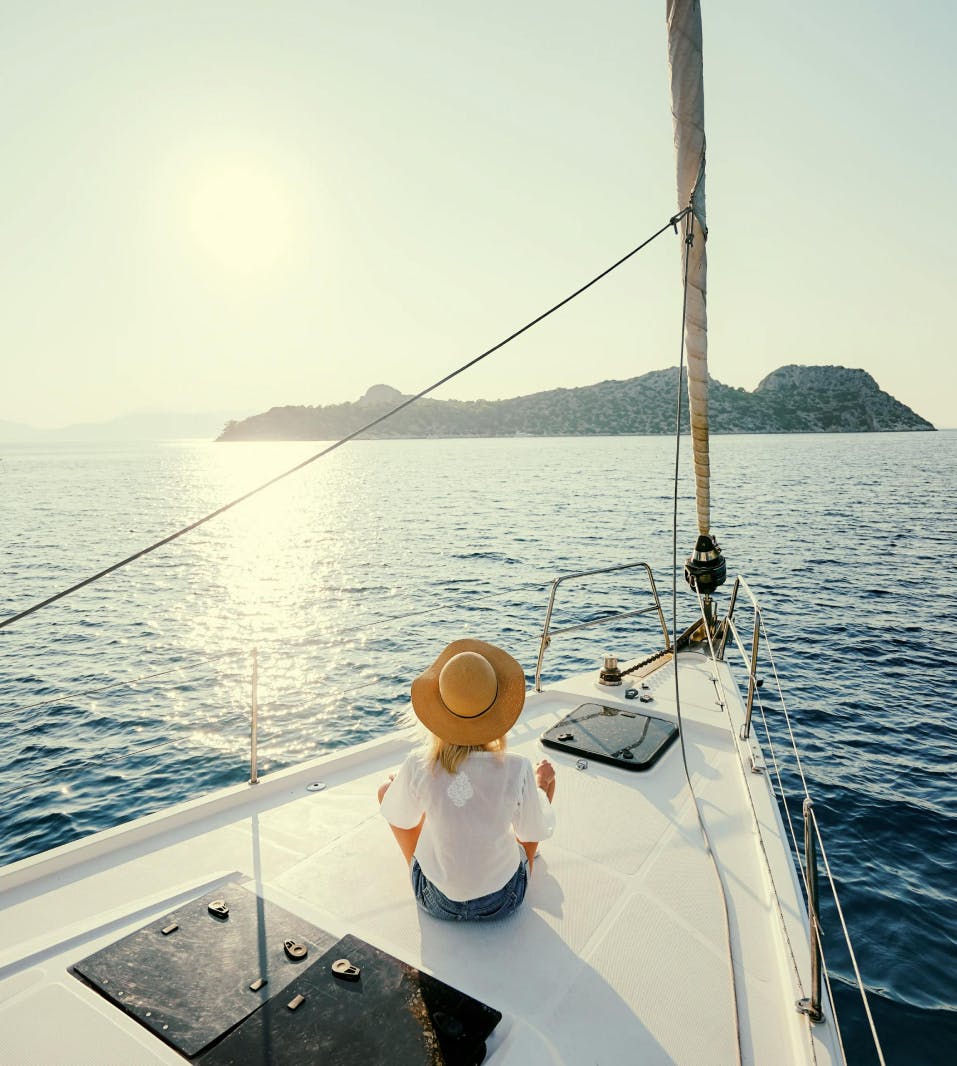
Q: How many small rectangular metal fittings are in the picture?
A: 3